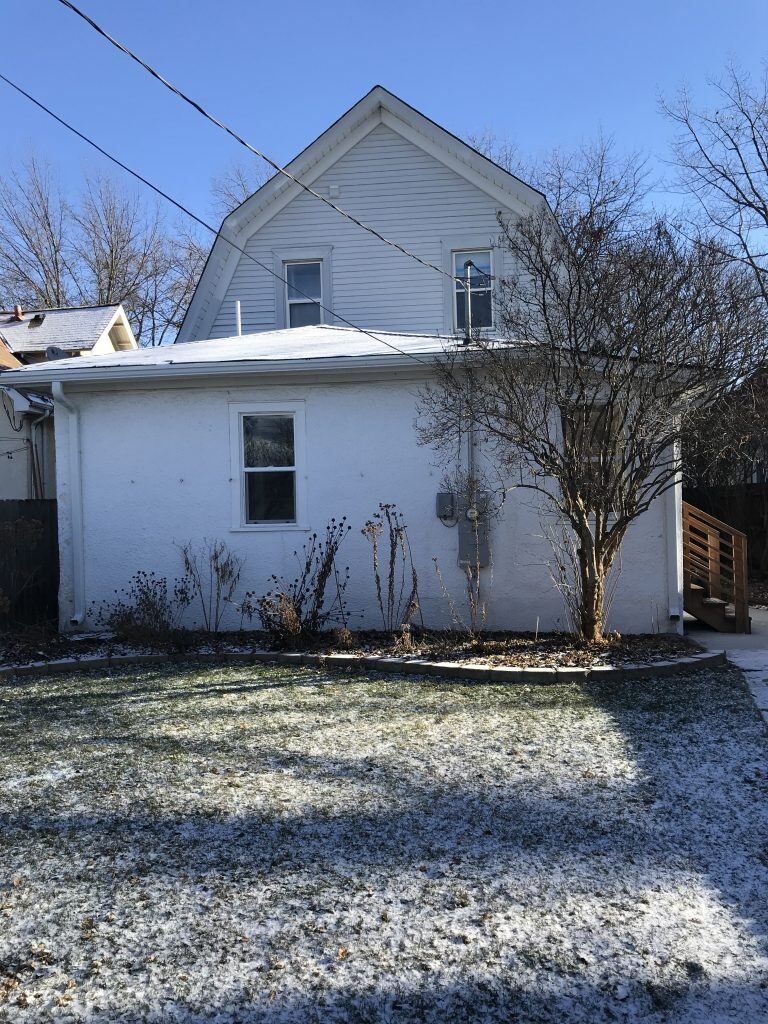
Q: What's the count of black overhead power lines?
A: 2